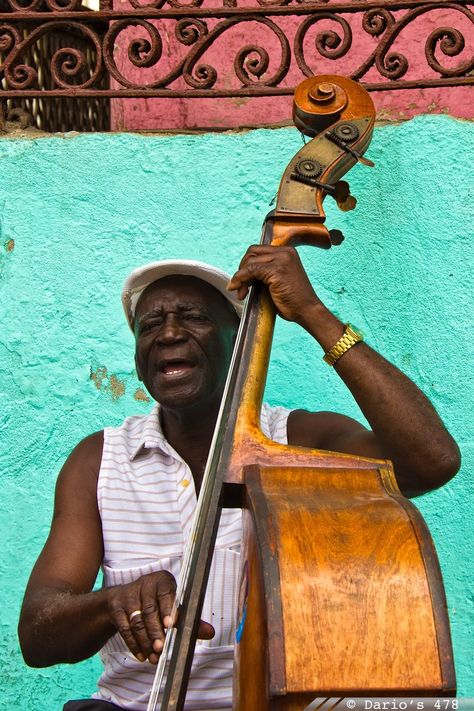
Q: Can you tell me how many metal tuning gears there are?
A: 2